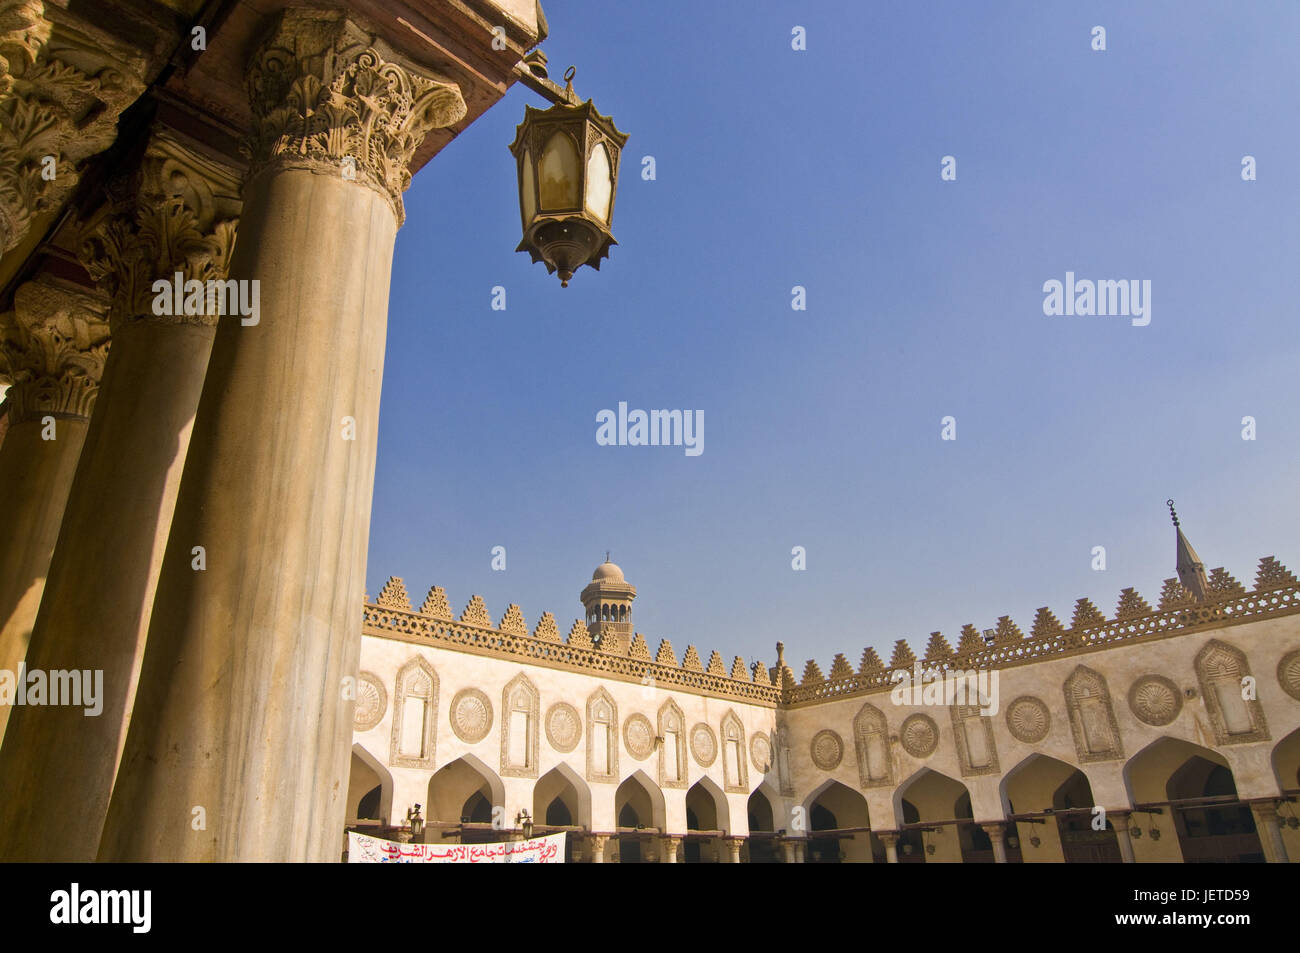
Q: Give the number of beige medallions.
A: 11